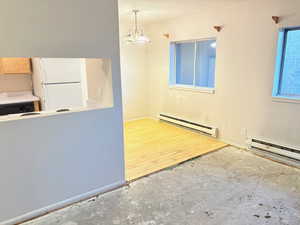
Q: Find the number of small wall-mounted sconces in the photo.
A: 3